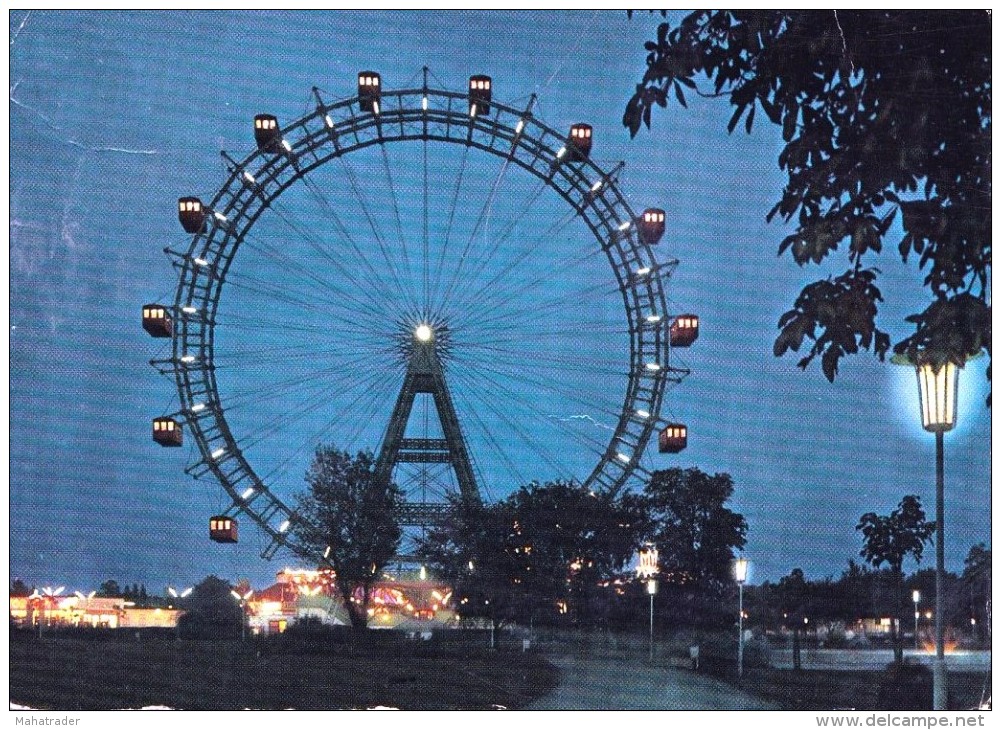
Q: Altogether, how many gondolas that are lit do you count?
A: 11